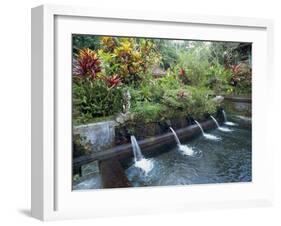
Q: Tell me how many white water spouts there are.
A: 5